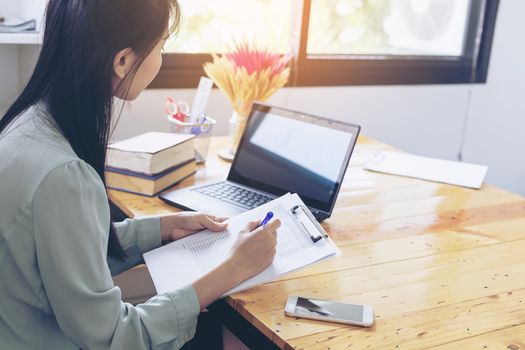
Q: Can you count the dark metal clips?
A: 1